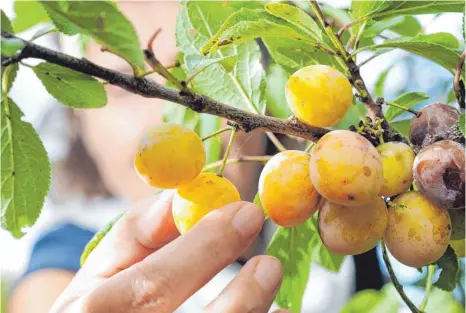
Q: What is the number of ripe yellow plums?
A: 8